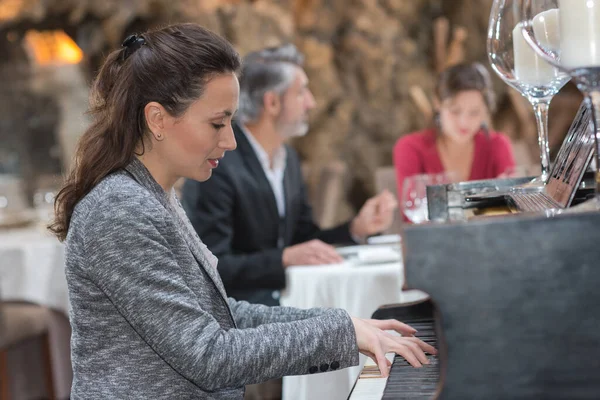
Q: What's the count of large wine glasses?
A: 2